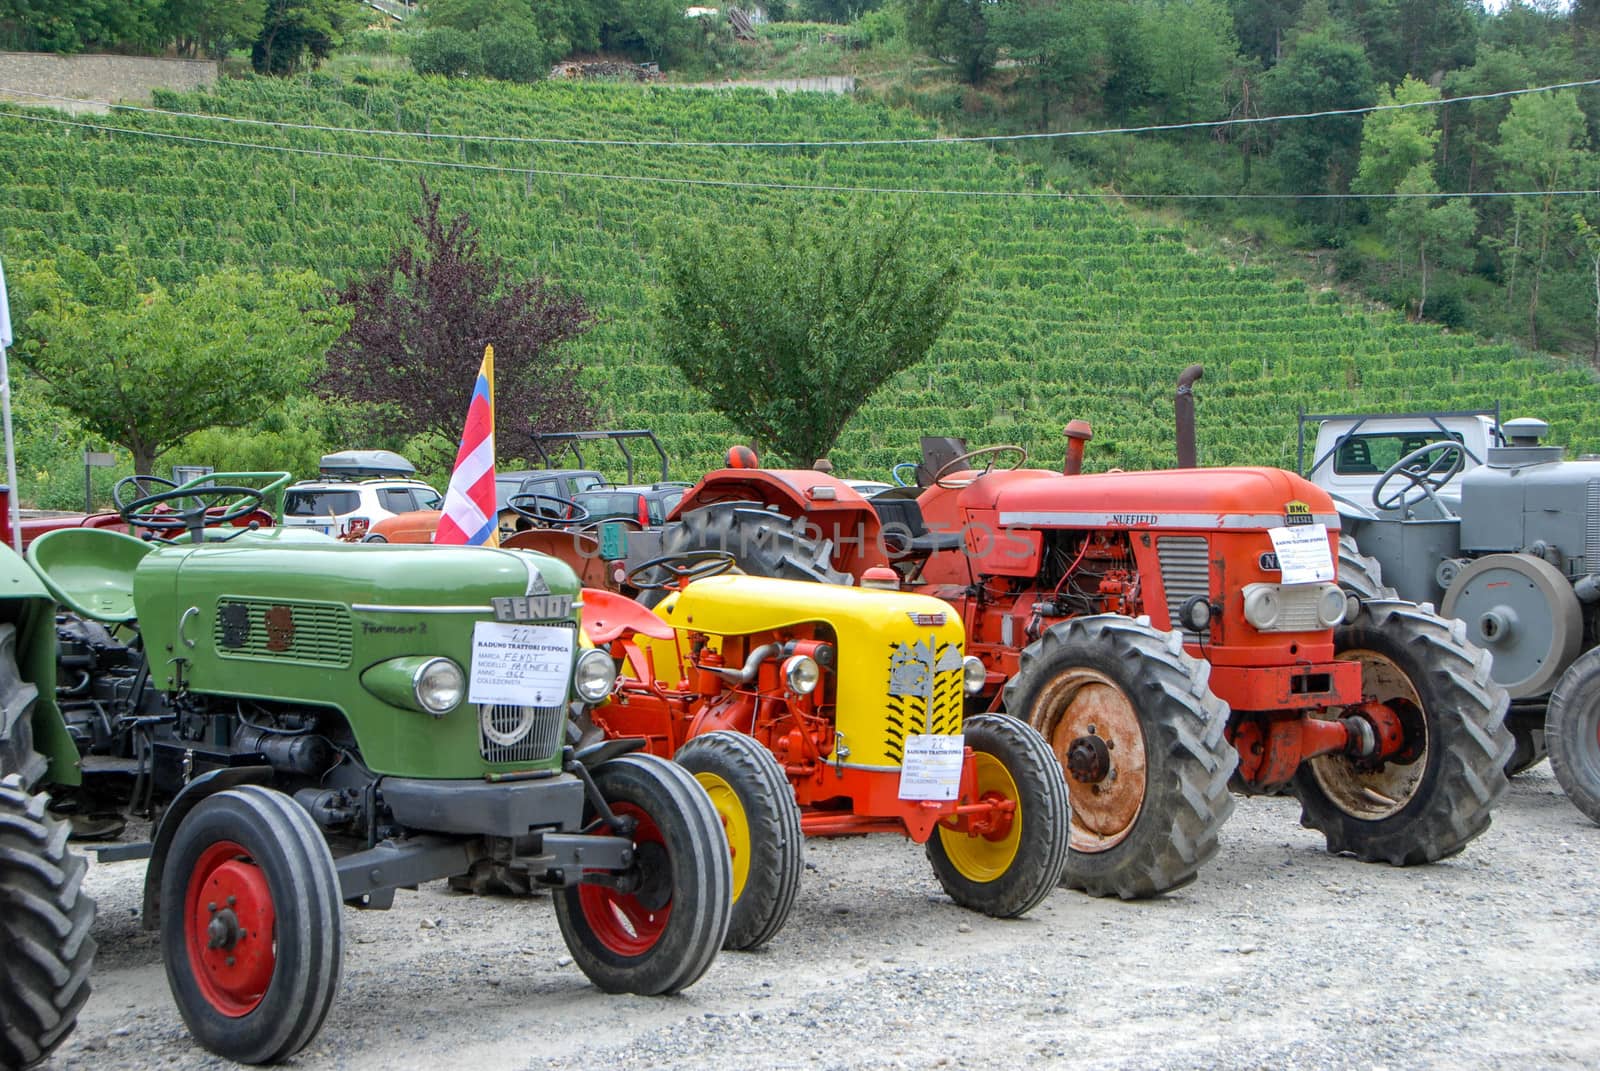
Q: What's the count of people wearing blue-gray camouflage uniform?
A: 0